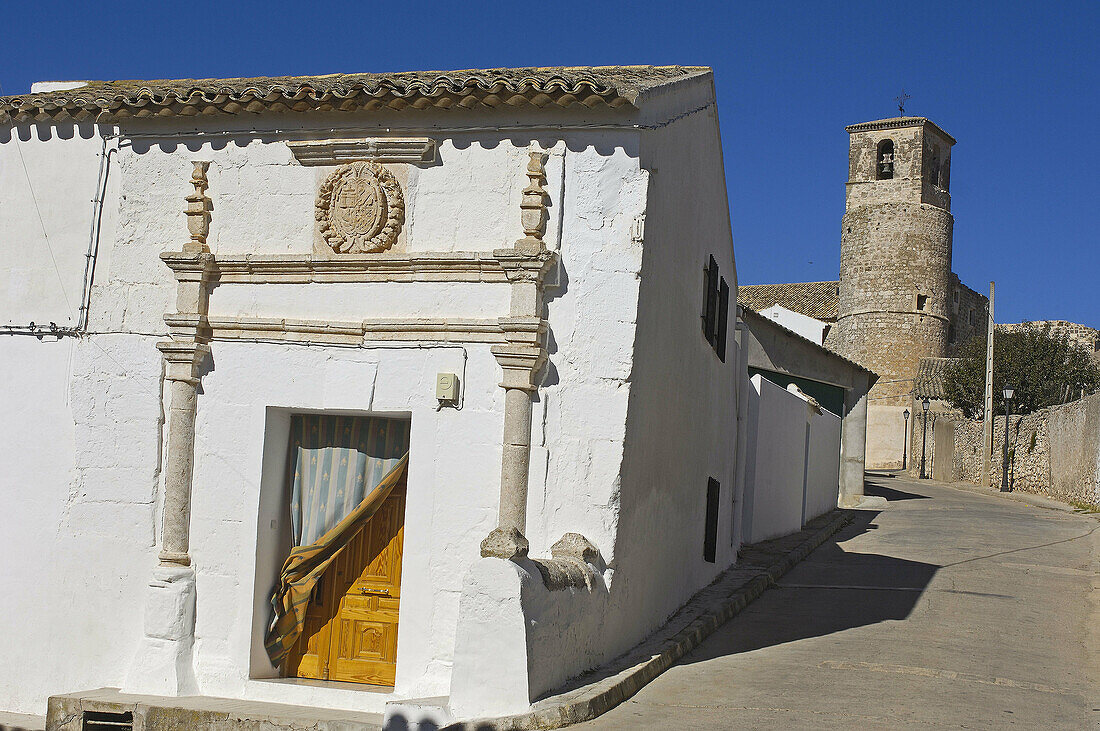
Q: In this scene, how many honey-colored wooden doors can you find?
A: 1